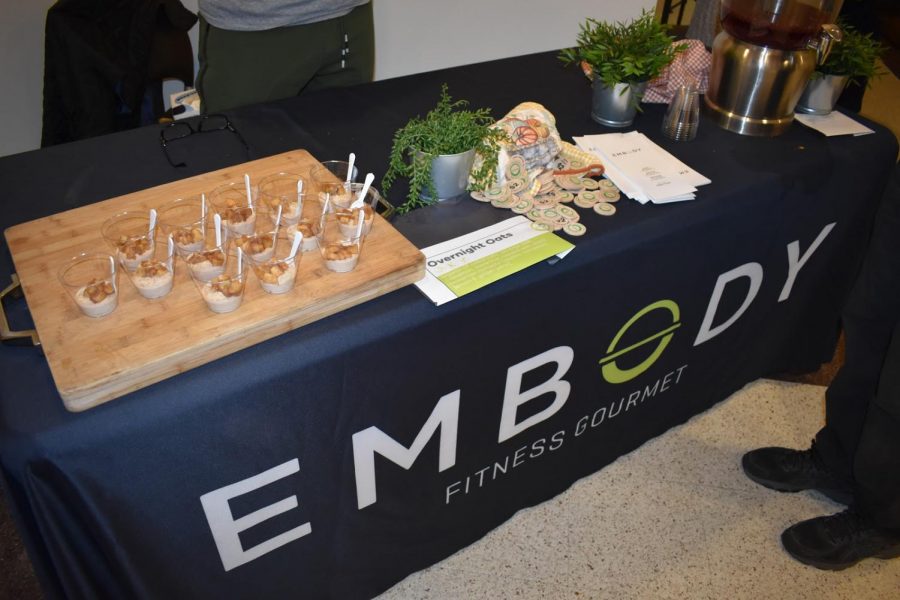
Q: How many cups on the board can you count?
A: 14